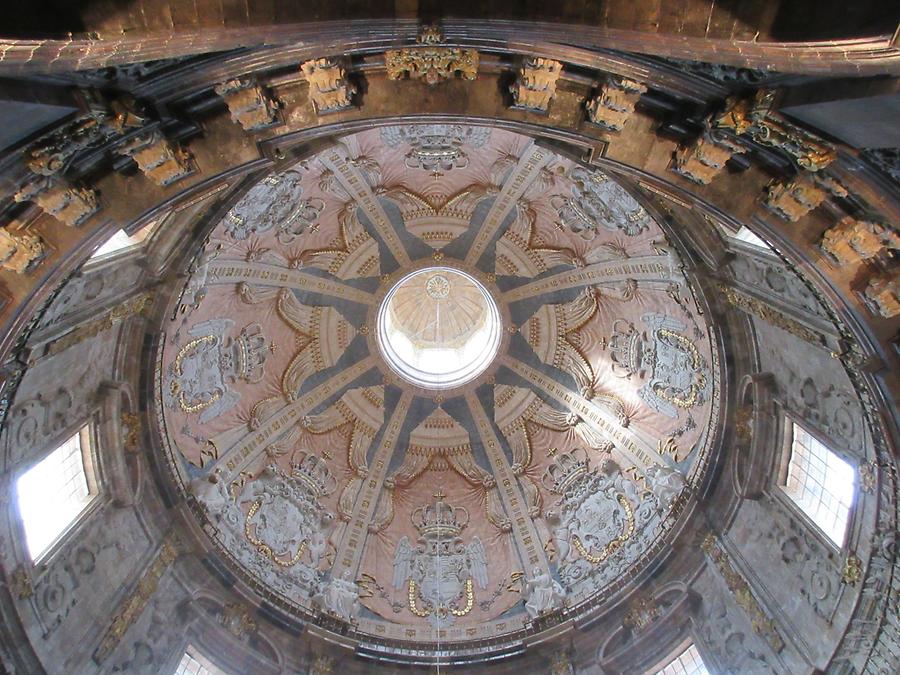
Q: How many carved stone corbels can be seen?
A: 11